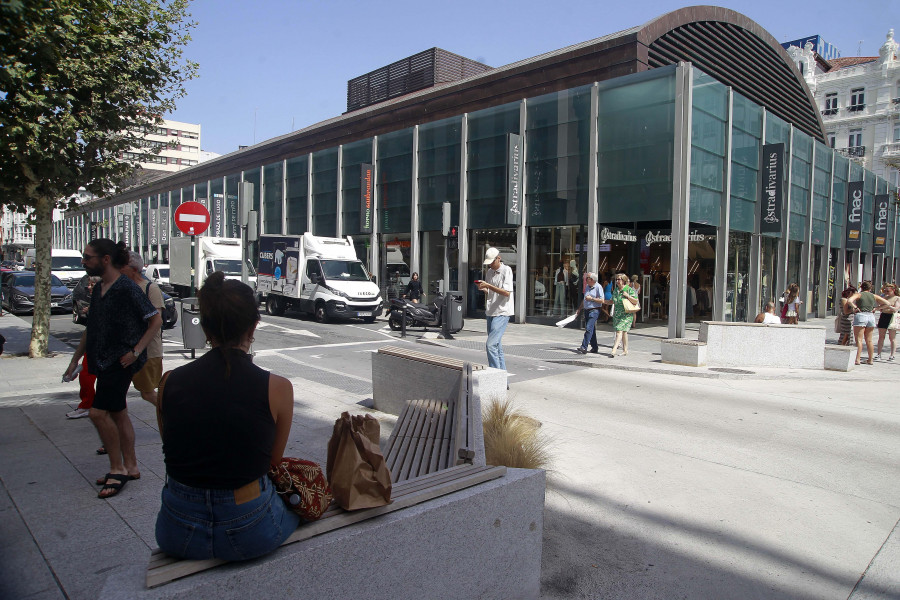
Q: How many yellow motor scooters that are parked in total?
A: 0